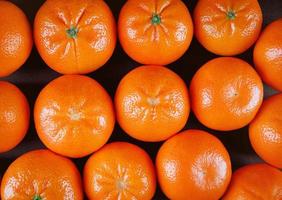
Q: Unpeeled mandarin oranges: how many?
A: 14